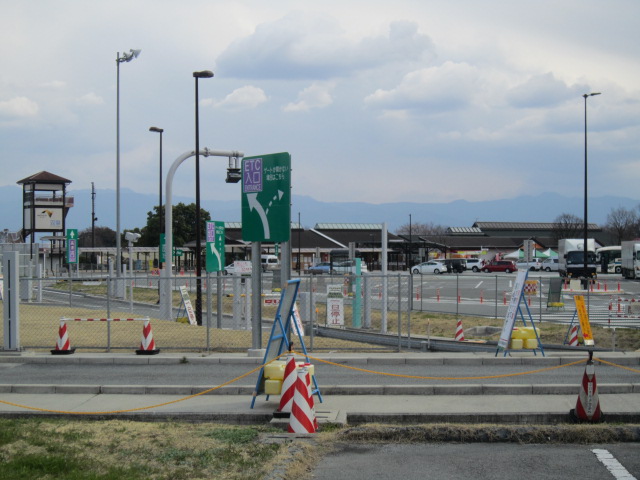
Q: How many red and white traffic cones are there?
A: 8